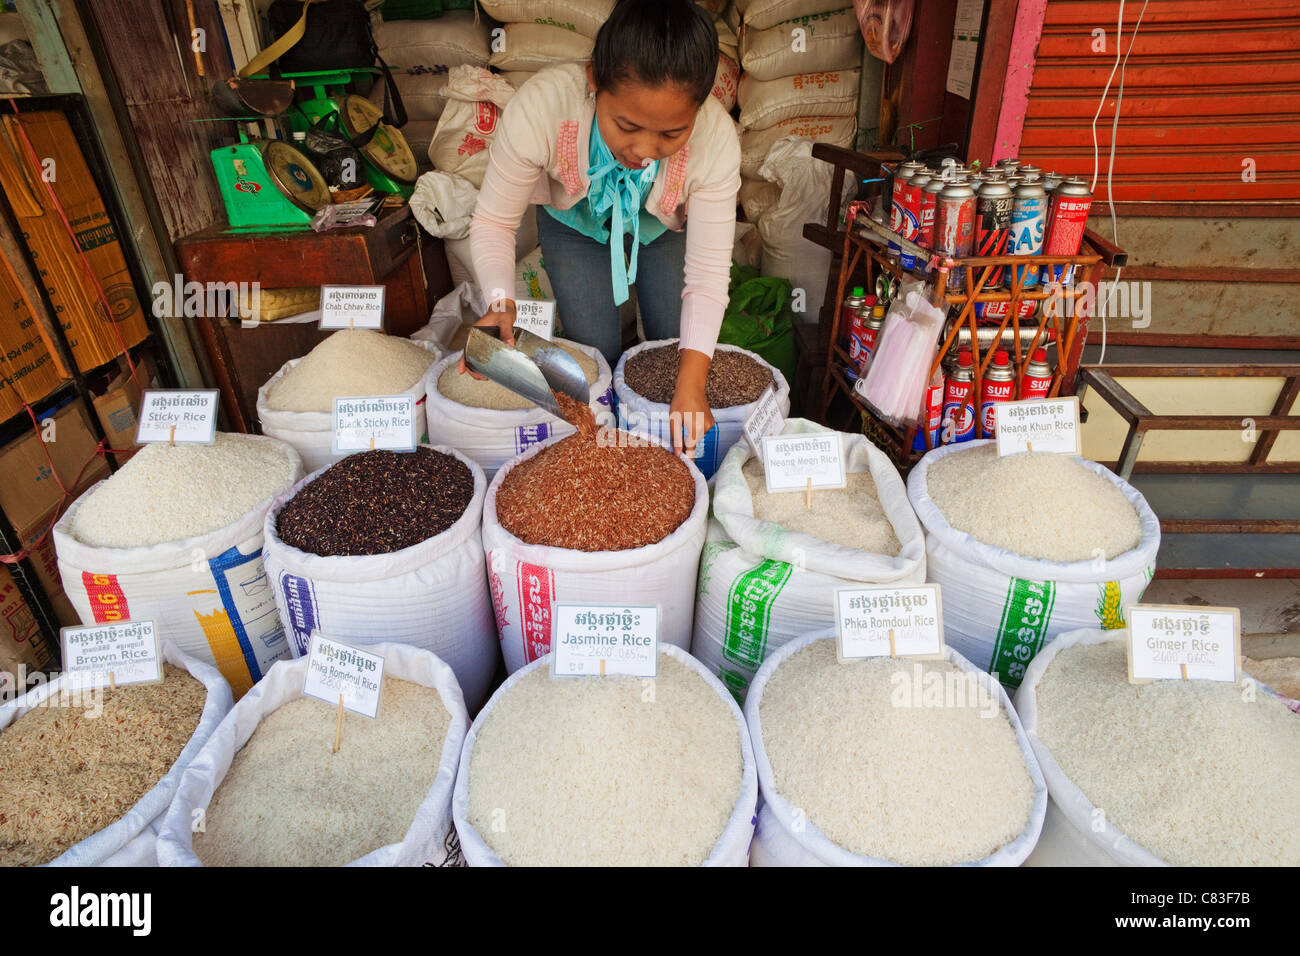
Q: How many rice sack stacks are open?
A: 13